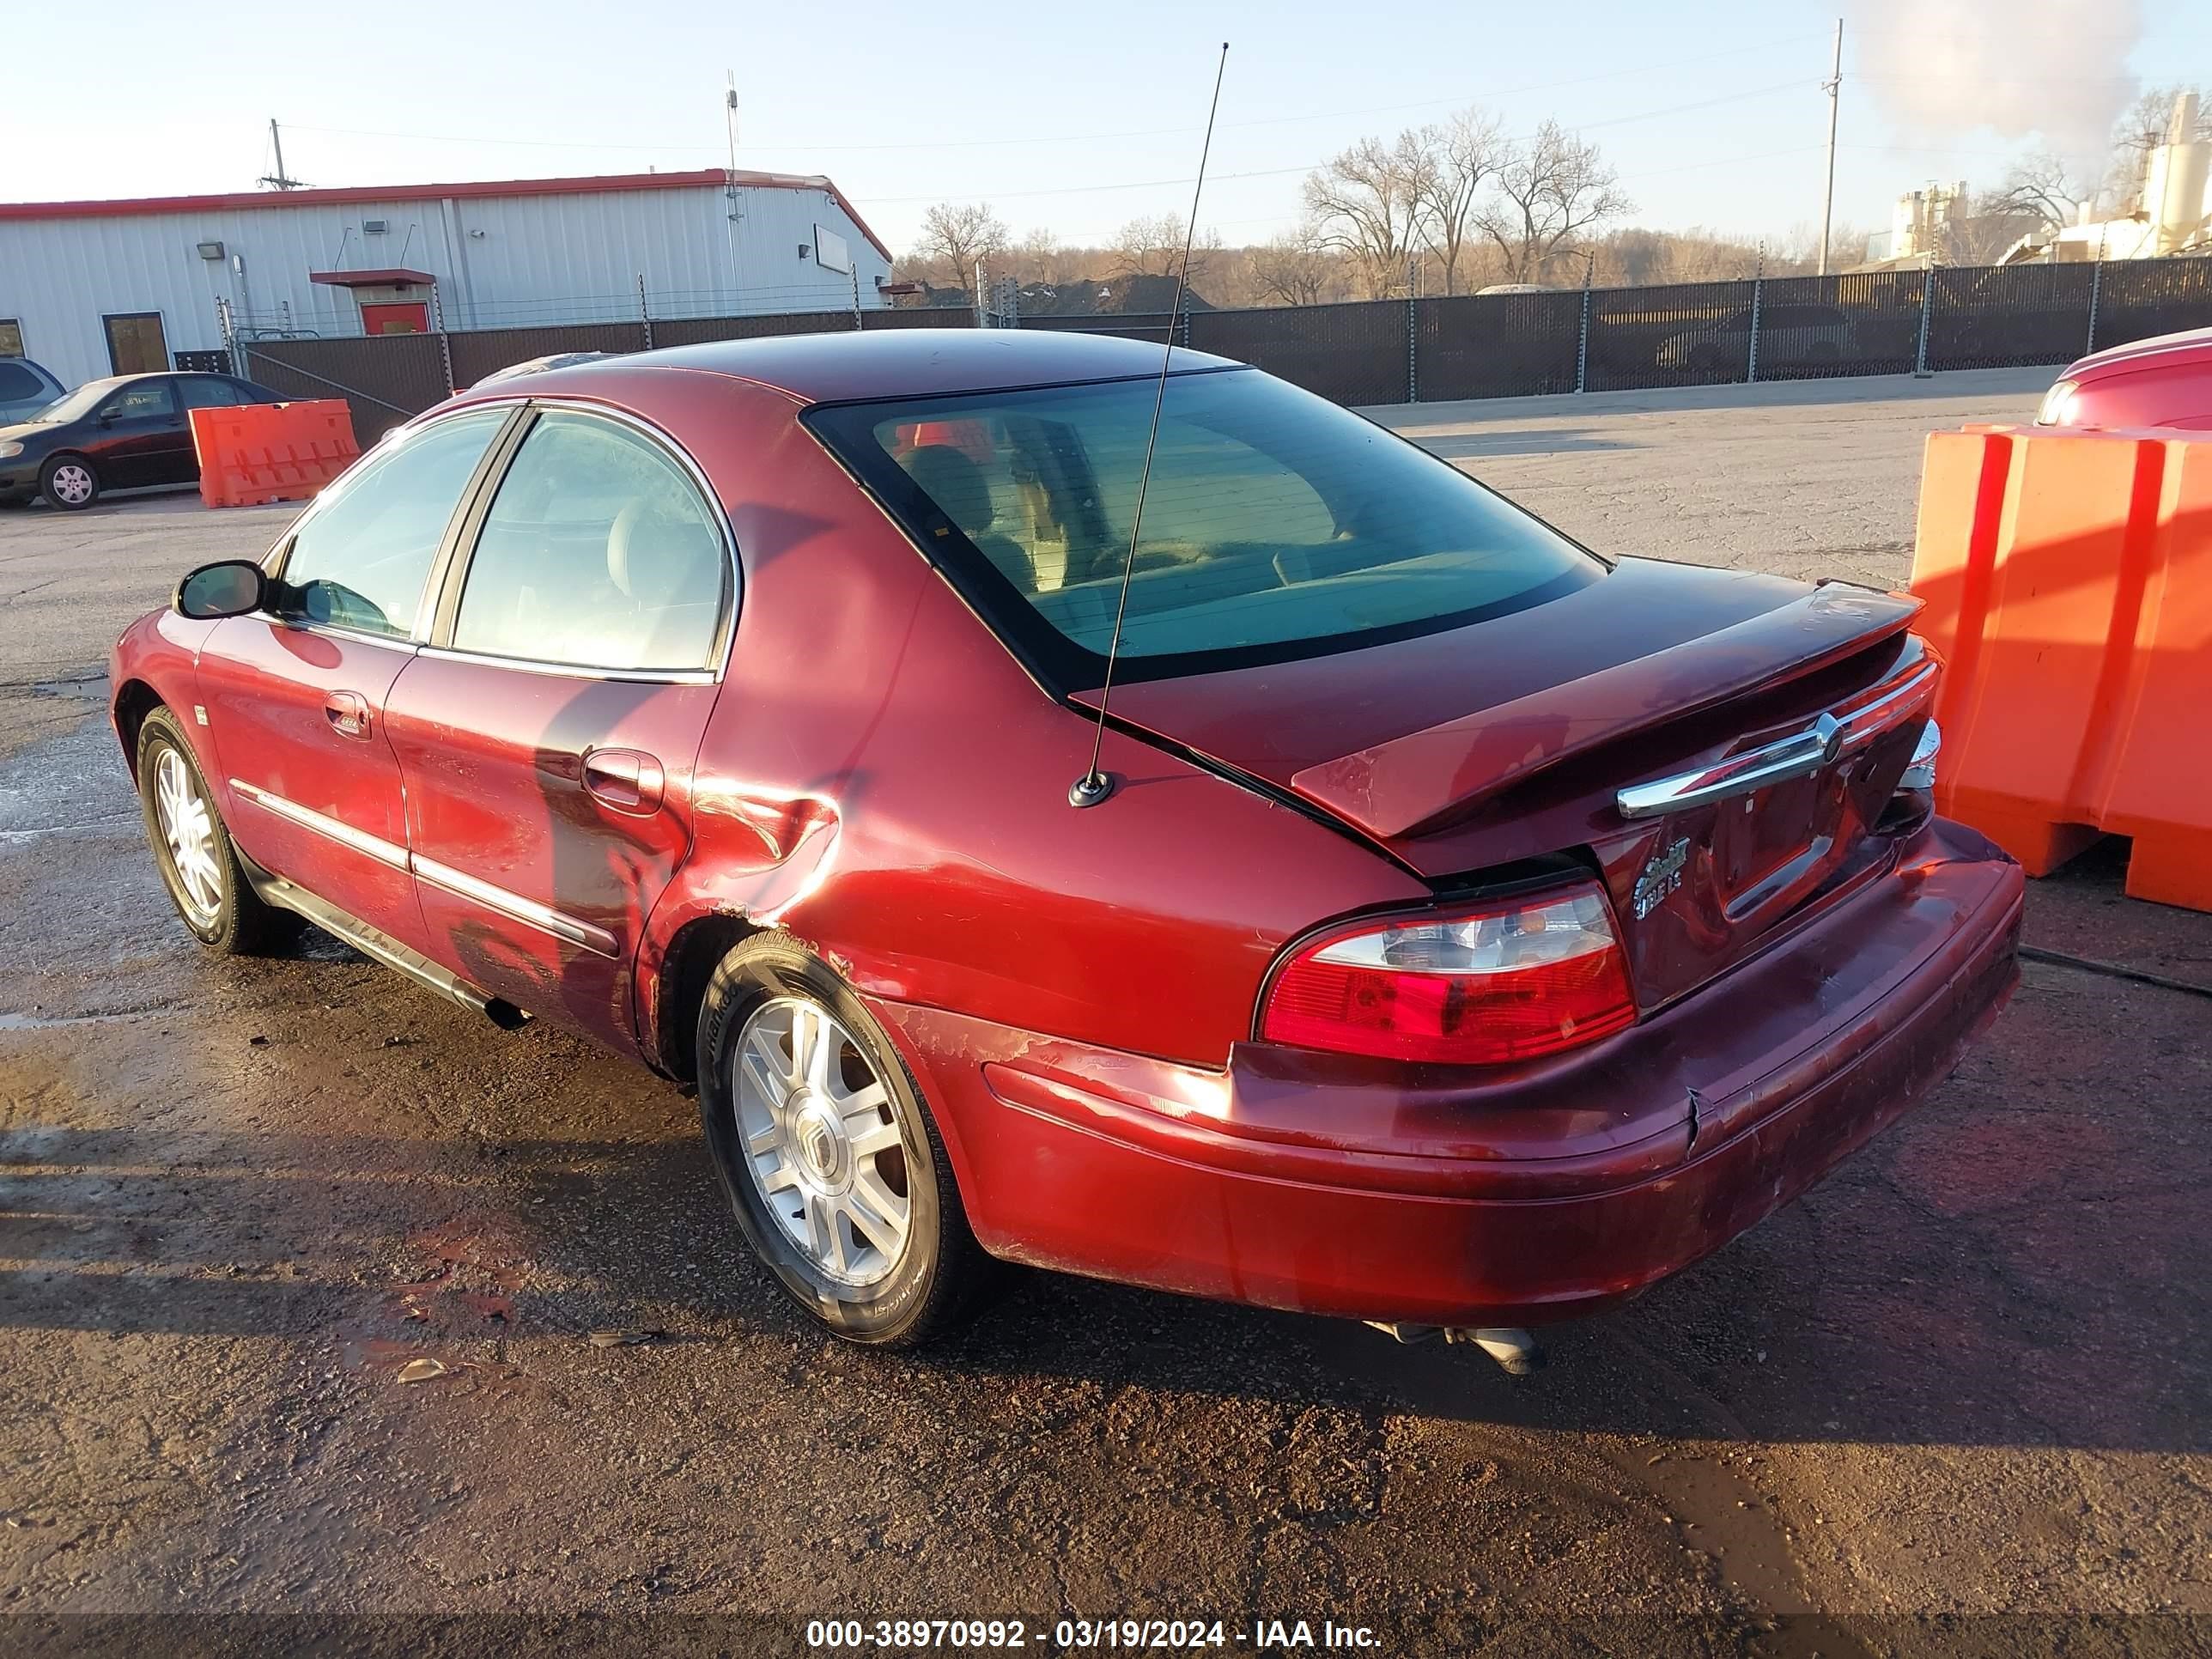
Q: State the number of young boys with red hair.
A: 0